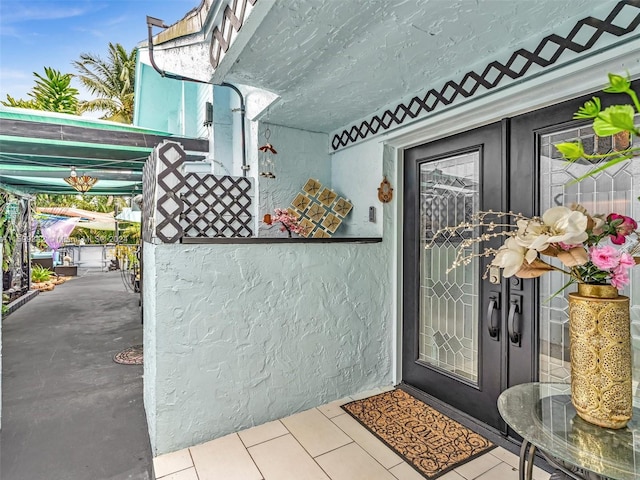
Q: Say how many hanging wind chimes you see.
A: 1